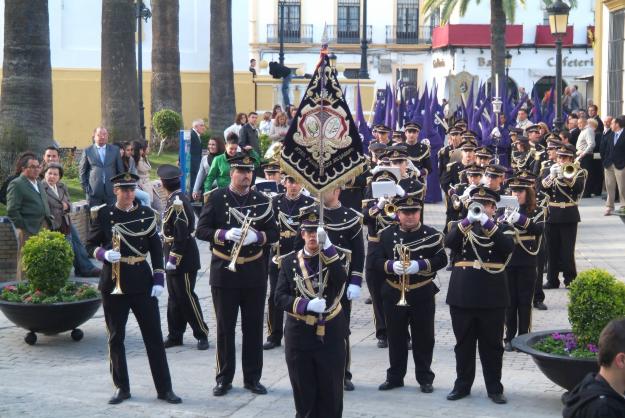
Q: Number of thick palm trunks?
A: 4